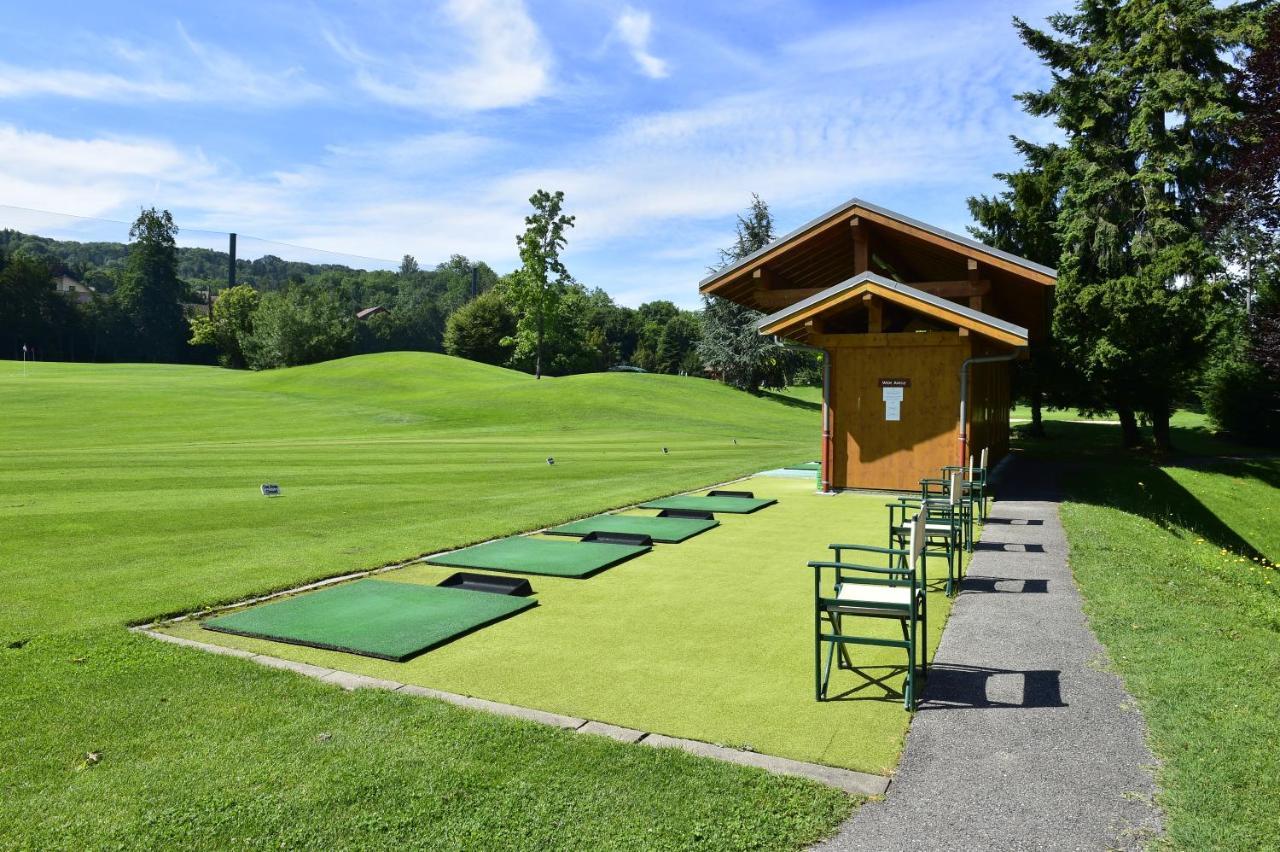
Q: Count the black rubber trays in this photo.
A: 4